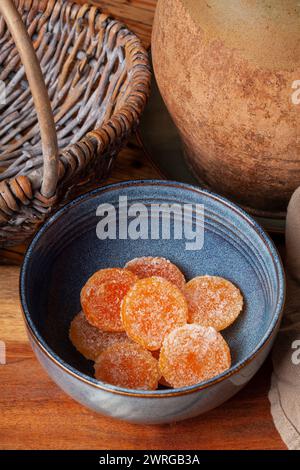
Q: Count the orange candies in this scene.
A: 7